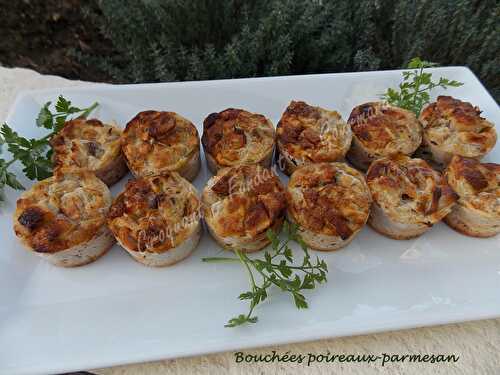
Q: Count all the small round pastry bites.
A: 12